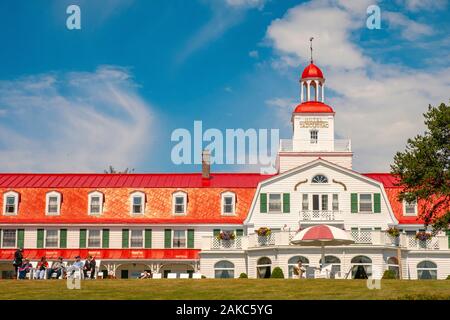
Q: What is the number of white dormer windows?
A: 7